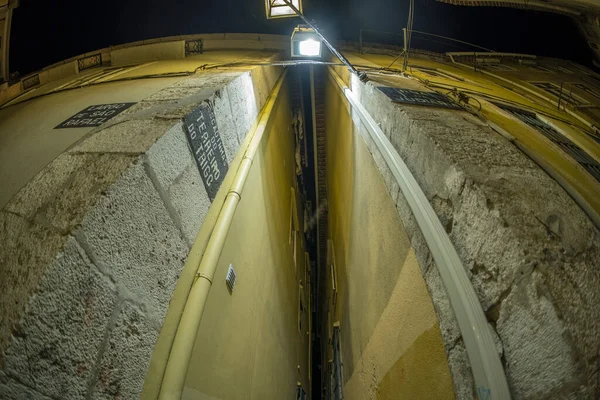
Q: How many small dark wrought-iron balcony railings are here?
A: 3